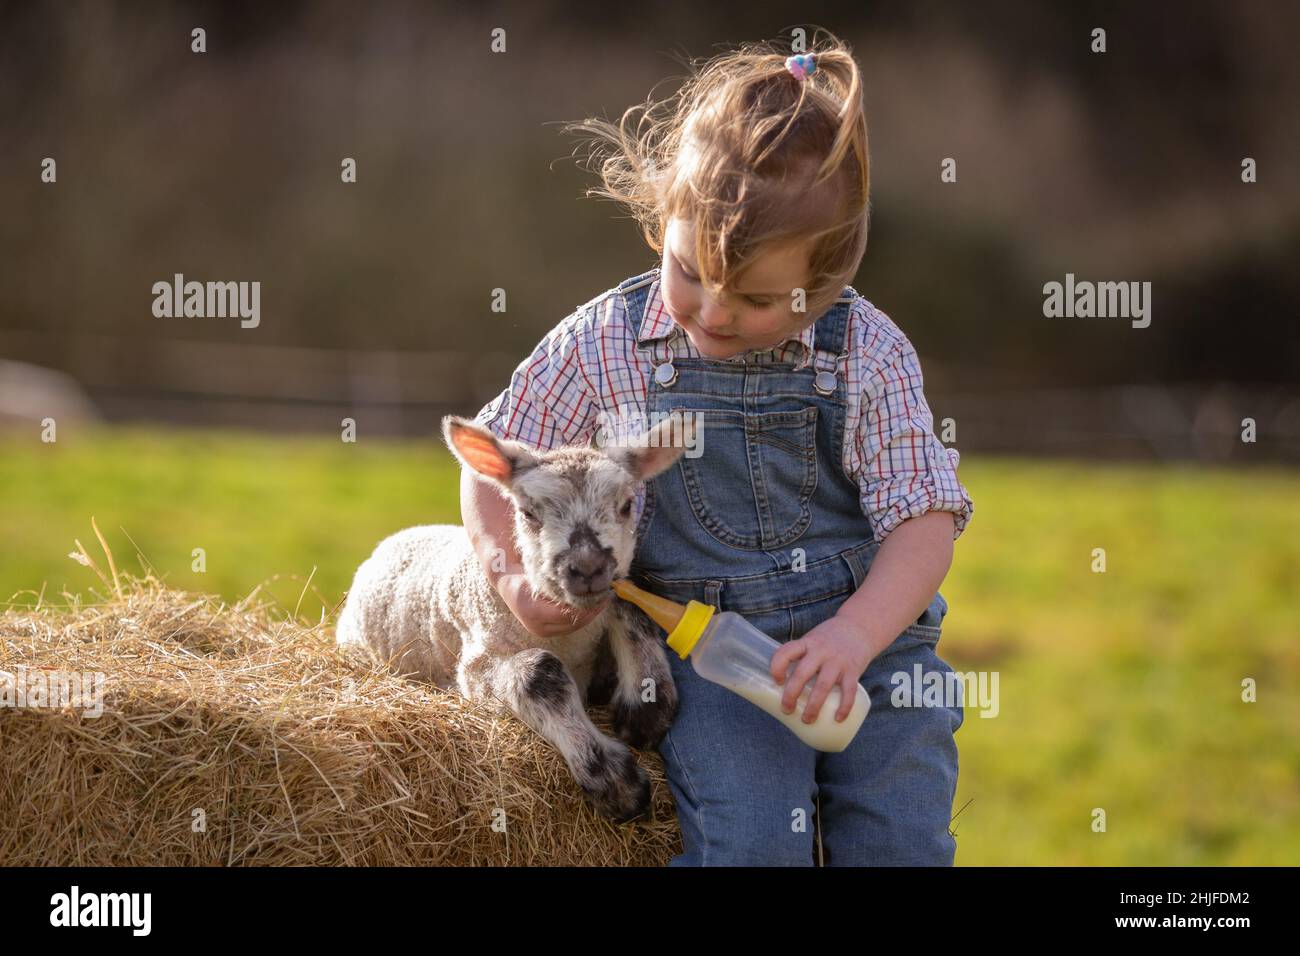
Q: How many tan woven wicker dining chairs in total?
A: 0